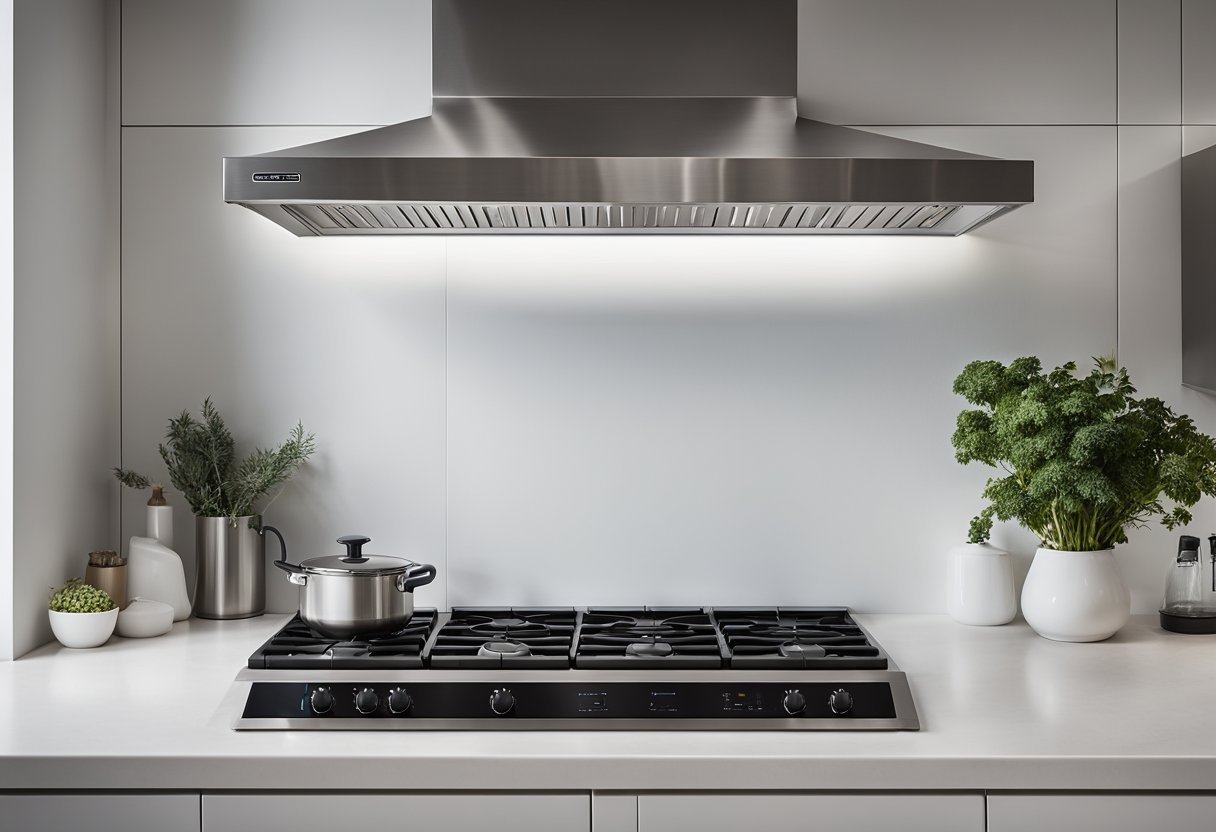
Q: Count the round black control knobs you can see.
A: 6